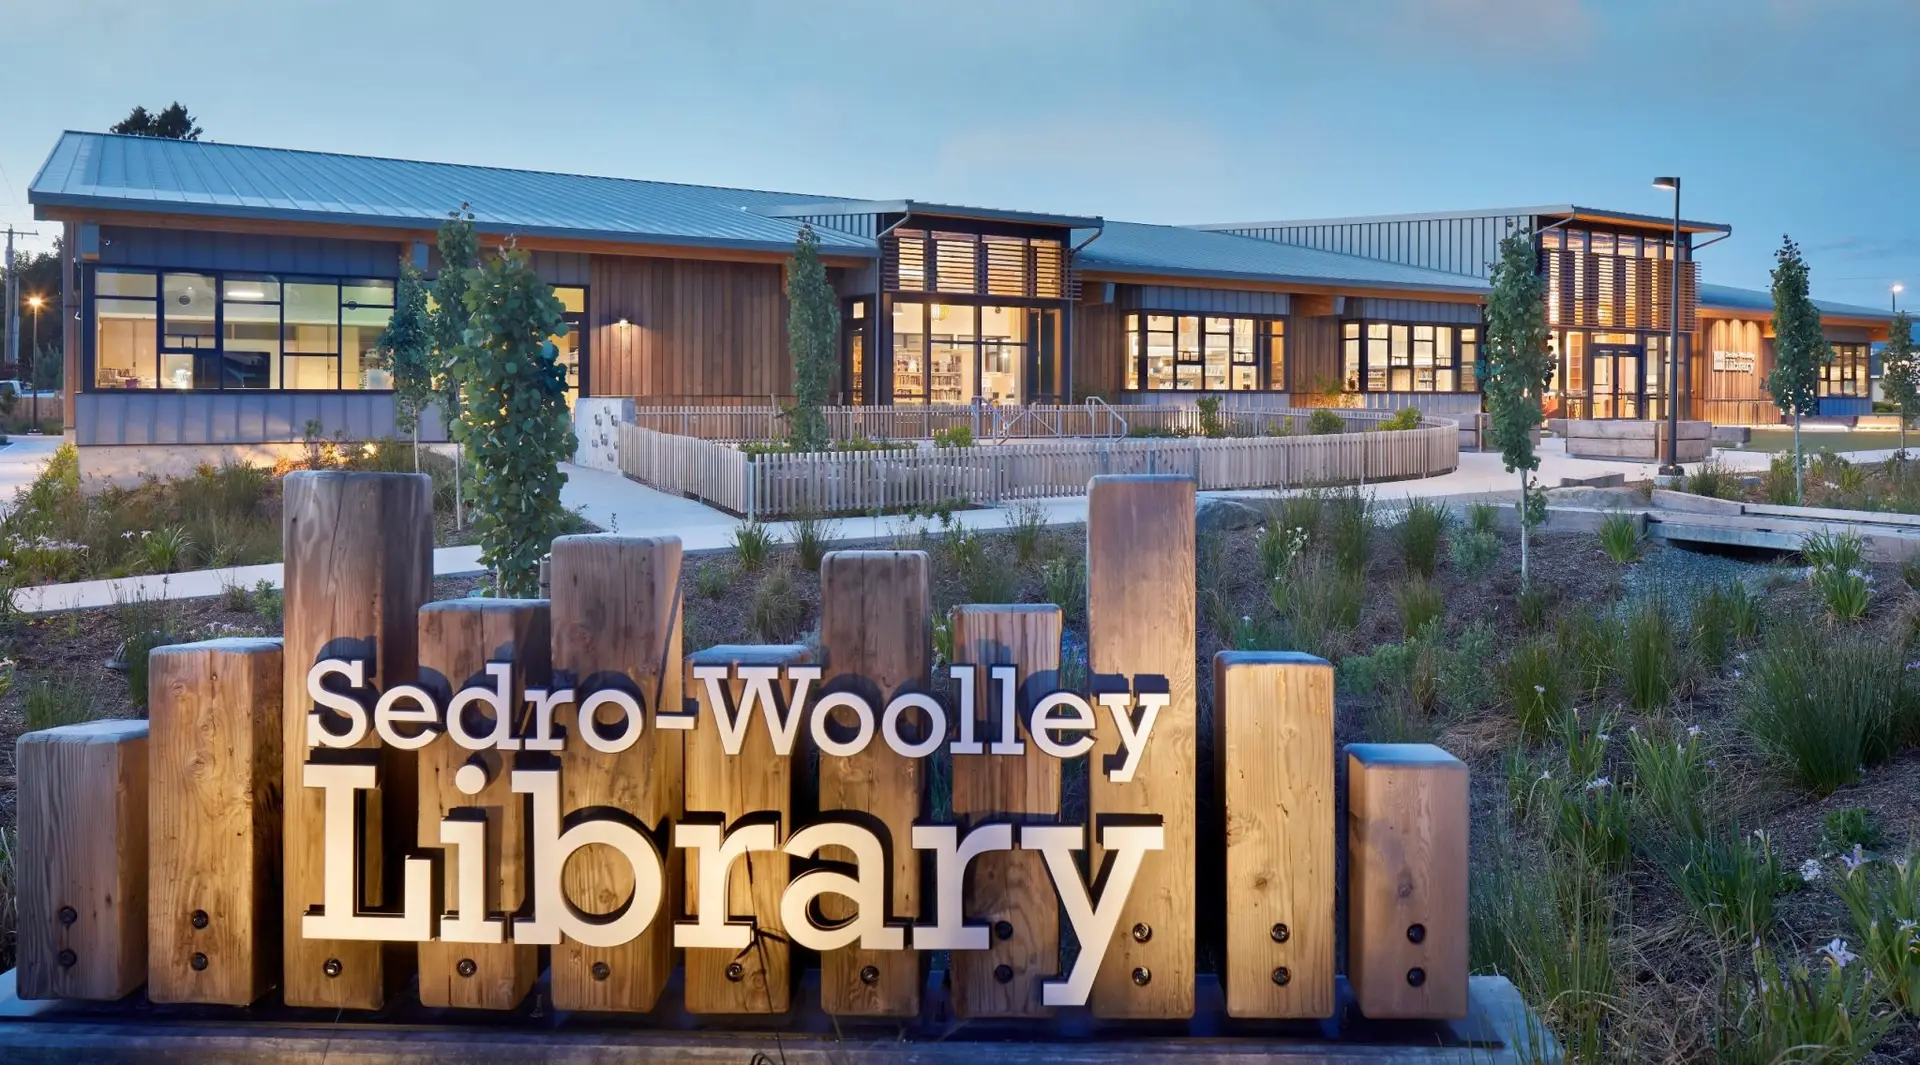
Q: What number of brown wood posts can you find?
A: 11